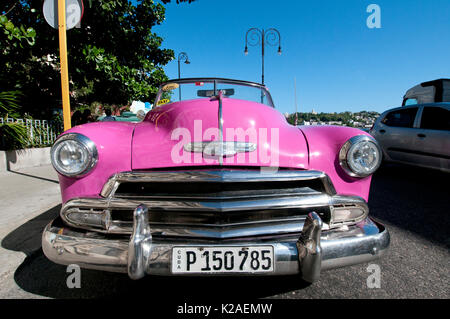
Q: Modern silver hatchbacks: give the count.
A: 1